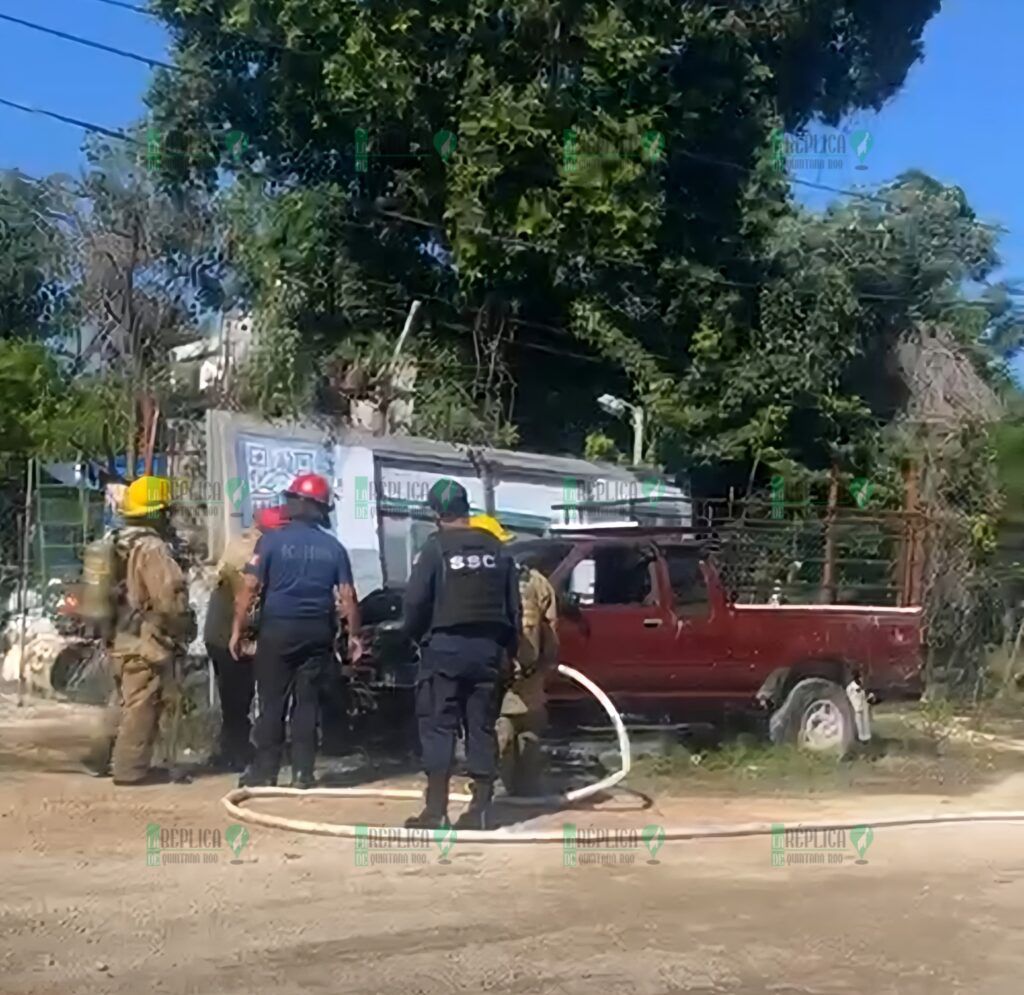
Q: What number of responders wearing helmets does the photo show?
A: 4